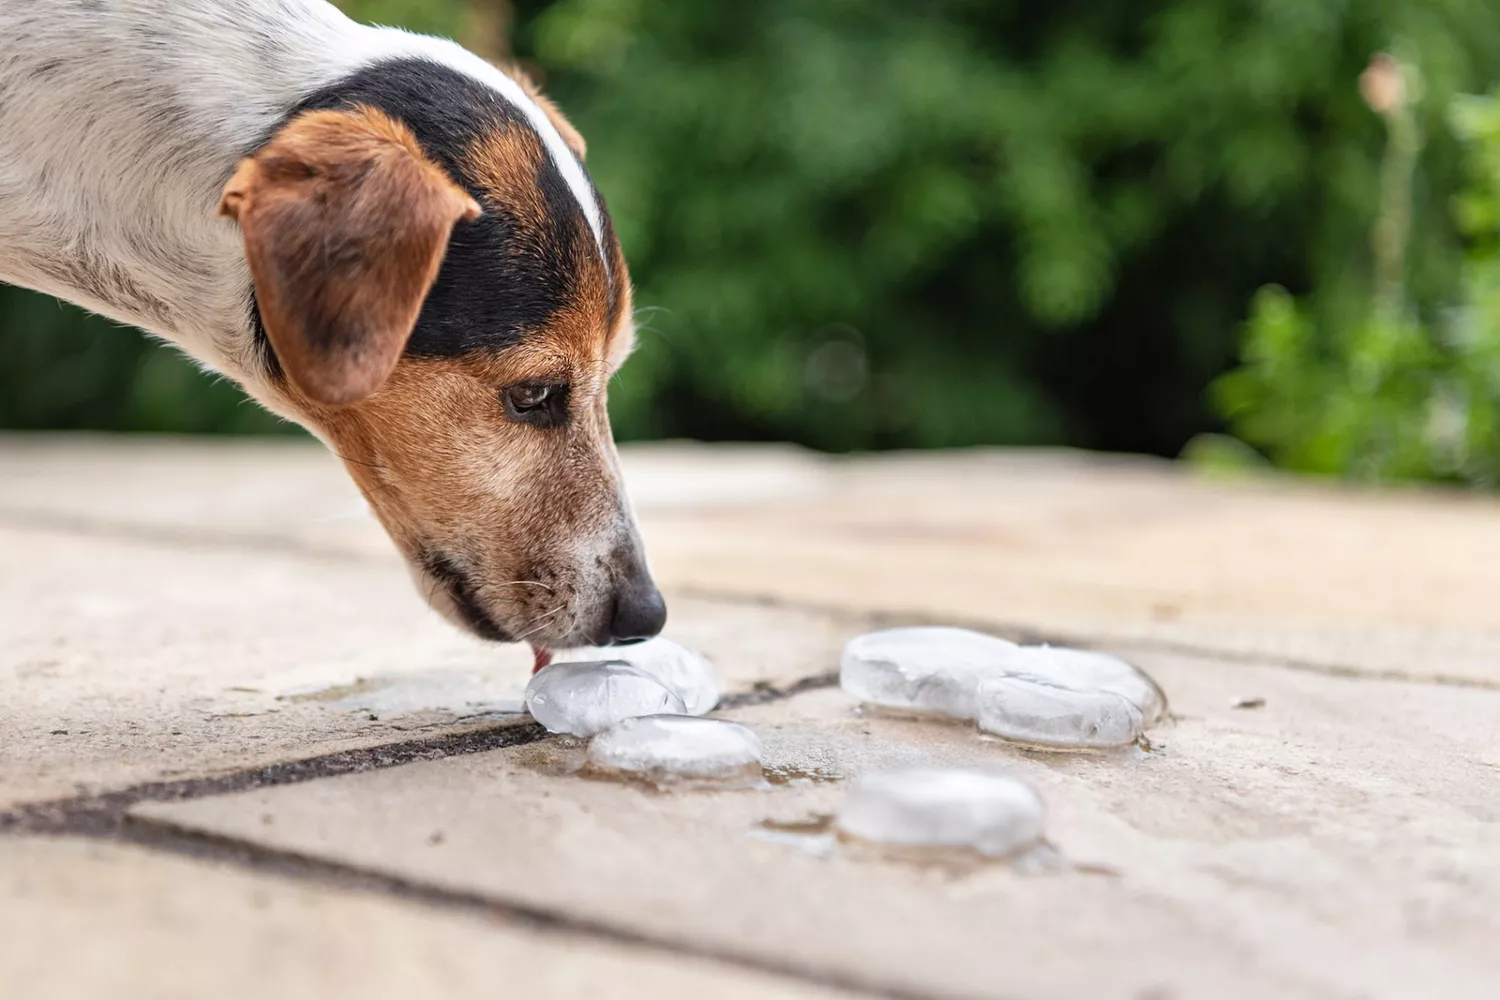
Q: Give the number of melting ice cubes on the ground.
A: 7